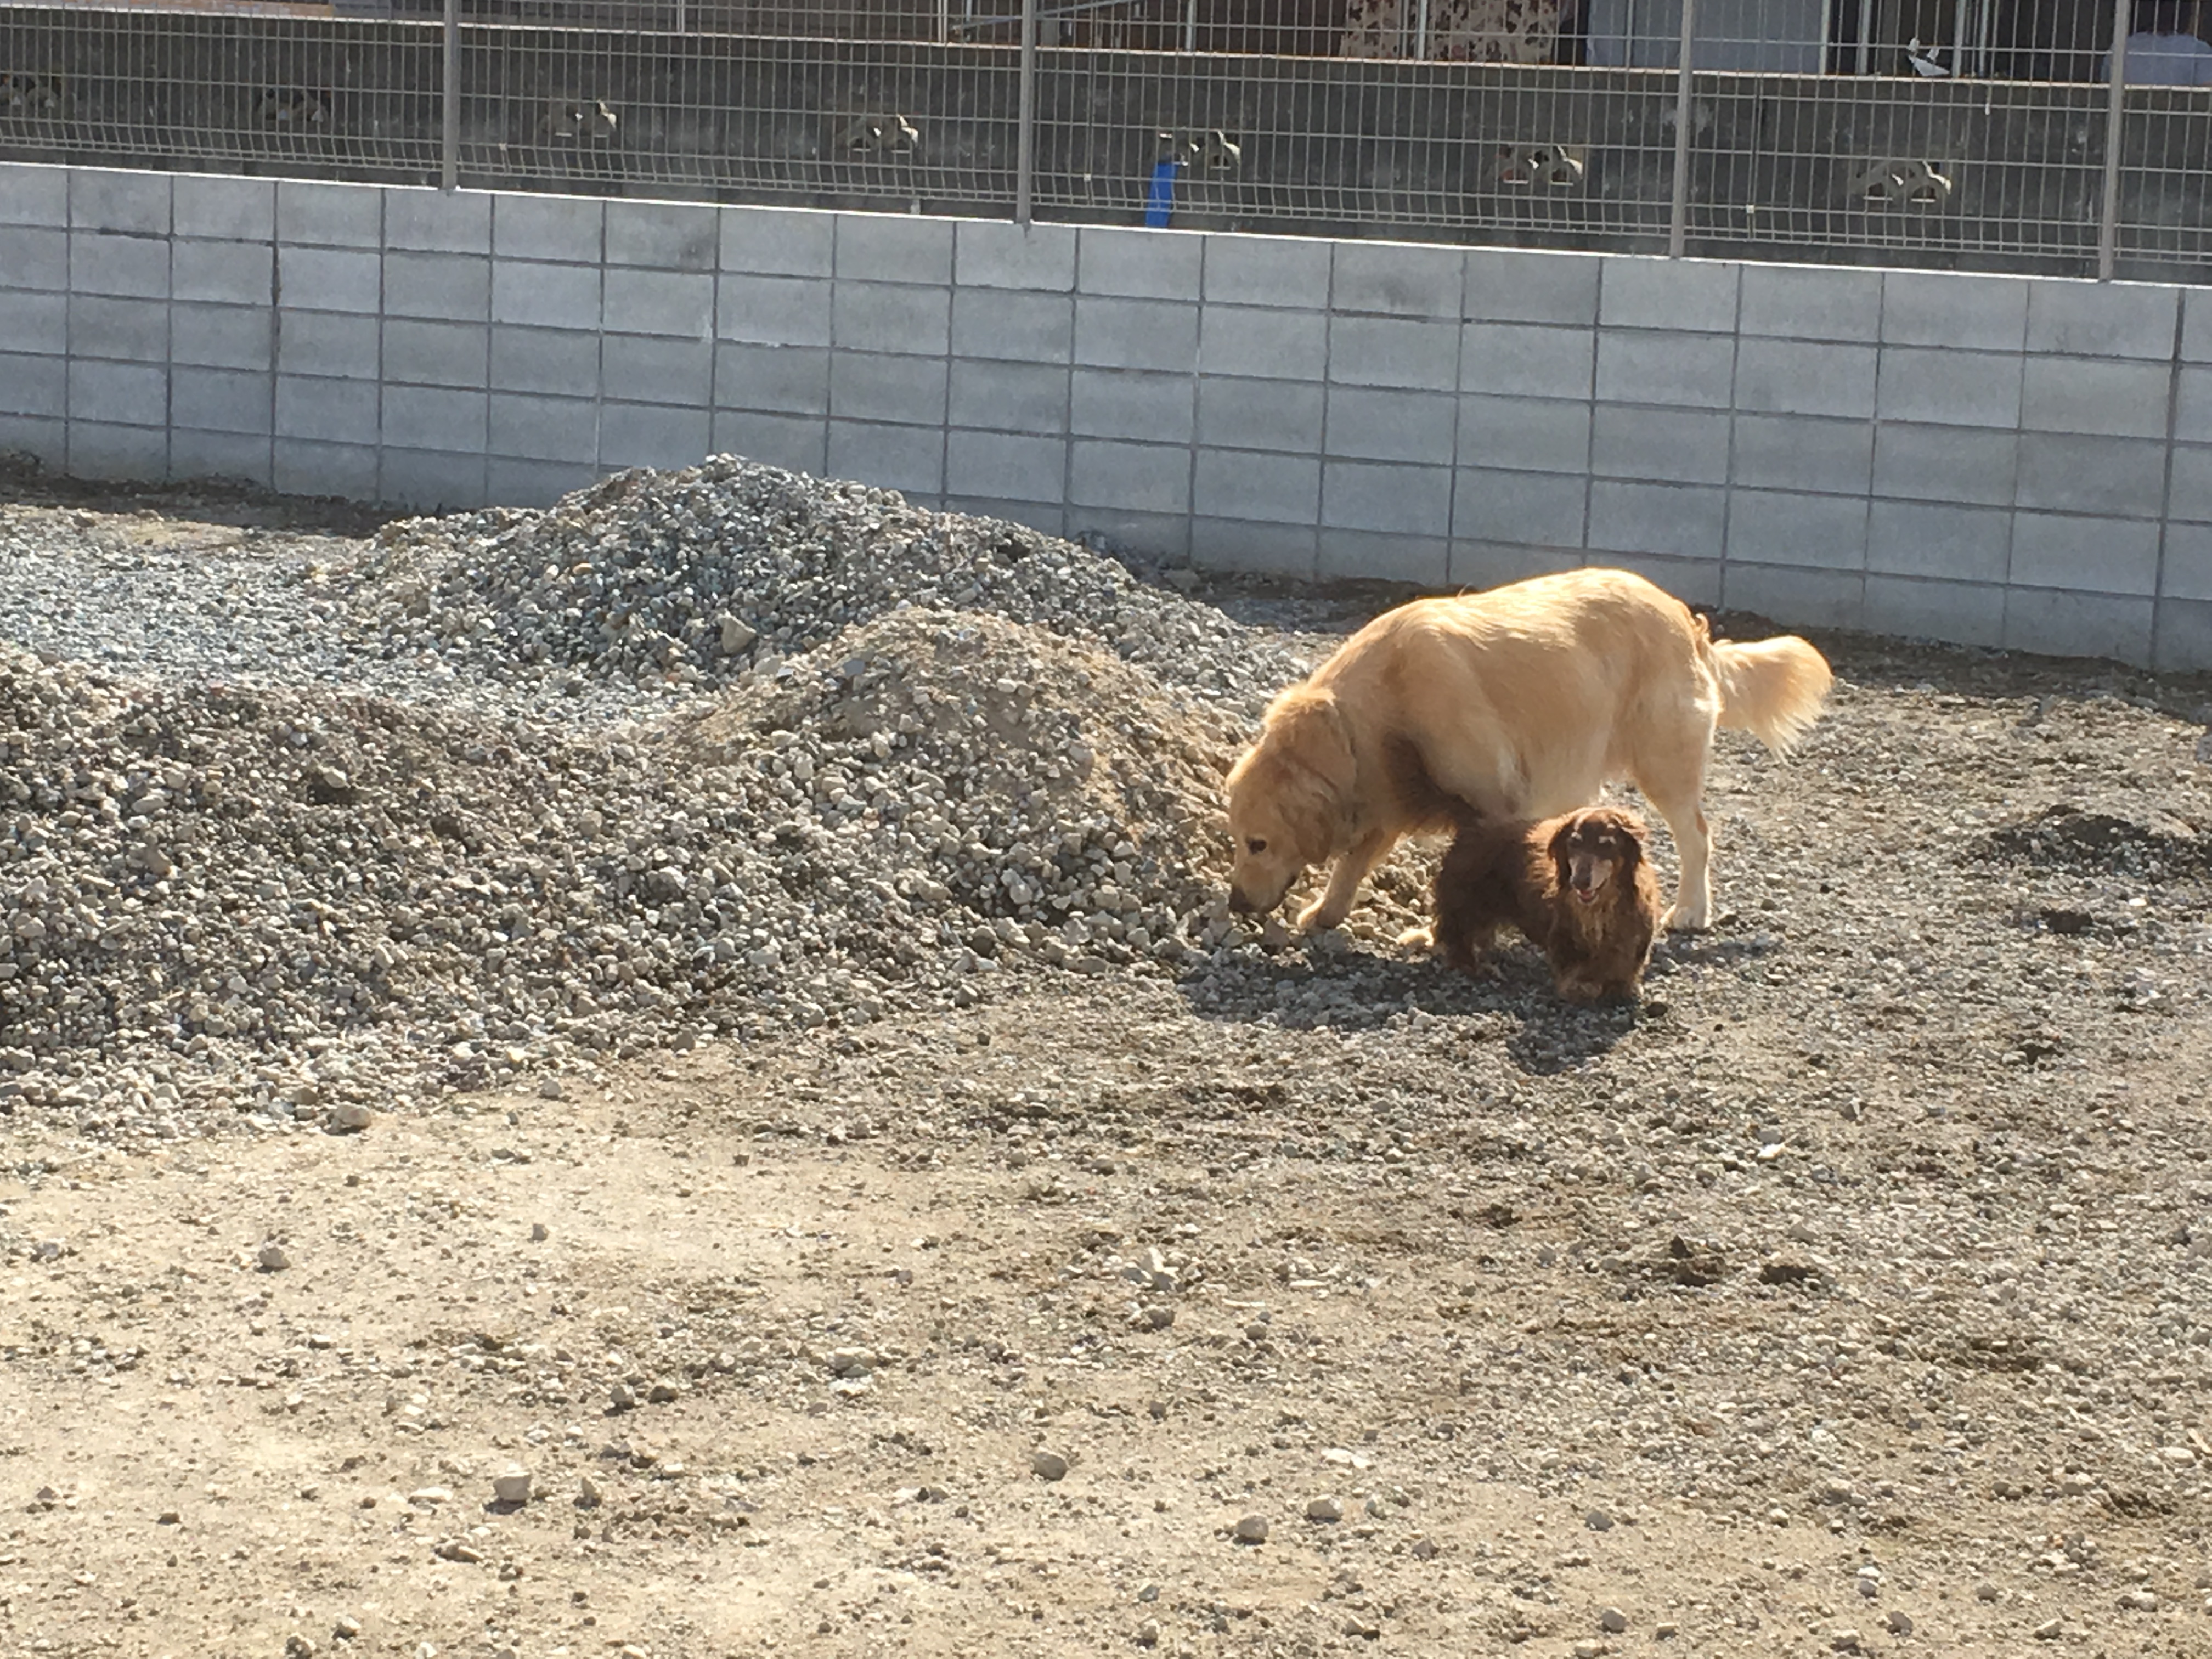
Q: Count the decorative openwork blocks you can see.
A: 7